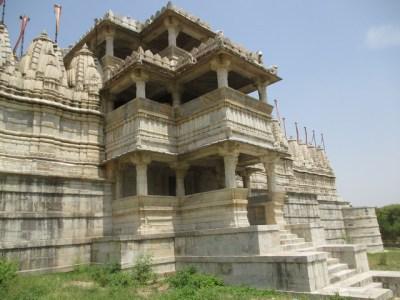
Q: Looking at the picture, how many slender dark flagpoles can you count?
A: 9